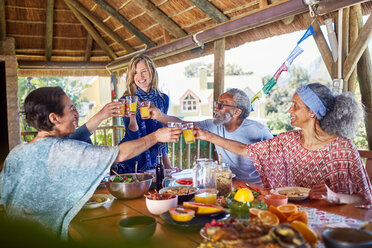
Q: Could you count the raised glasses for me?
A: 5